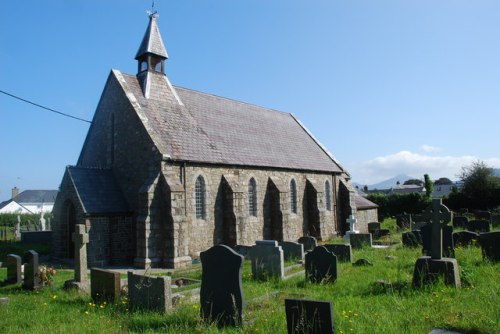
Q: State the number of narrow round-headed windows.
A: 4